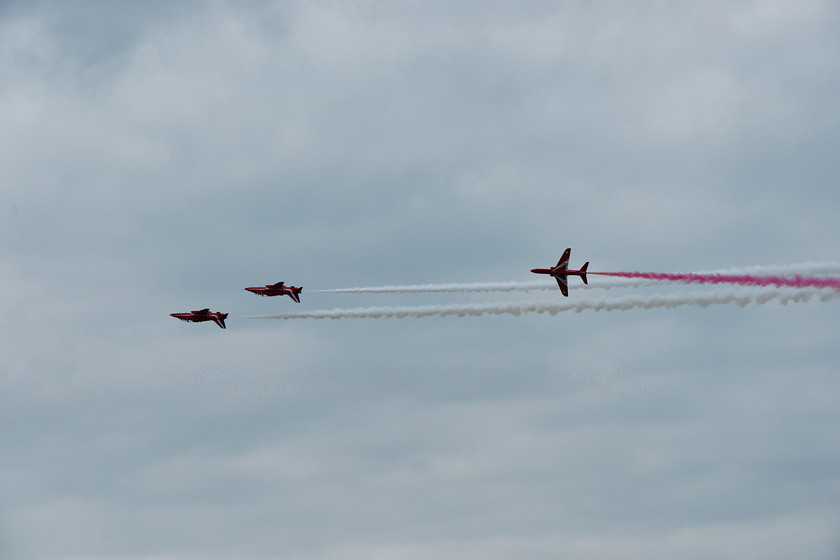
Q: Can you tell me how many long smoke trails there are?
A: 3